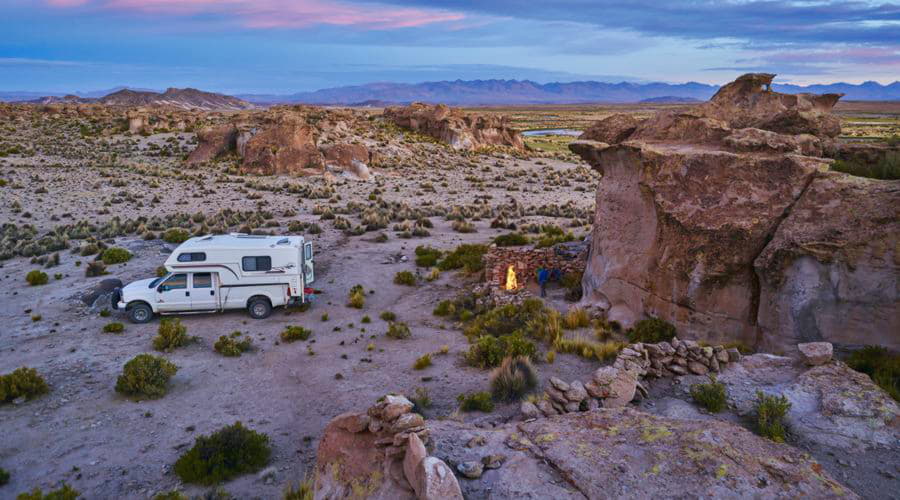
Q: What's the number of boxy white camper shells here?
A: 1